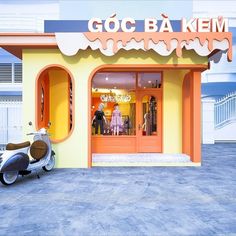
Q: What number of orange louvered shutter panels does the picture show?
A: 0